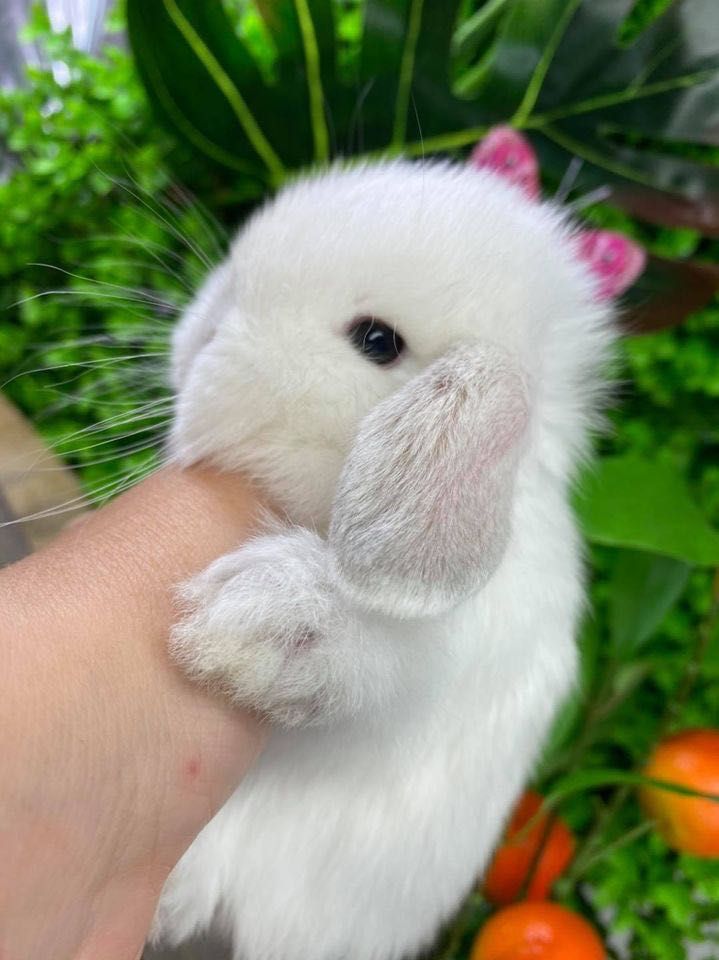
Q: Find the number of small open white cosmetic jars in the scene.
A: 0